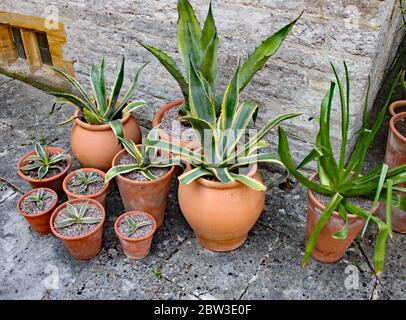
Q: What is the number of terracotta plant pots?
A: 12